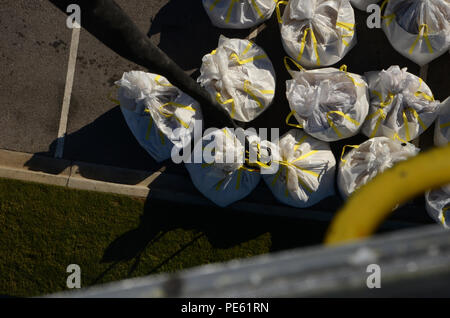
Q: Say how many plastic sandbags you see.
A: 13